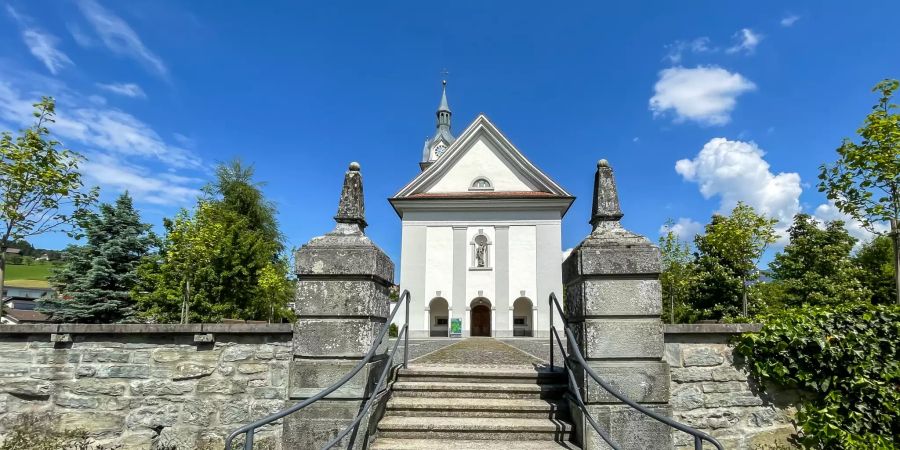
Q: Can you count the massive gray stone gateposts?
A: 2